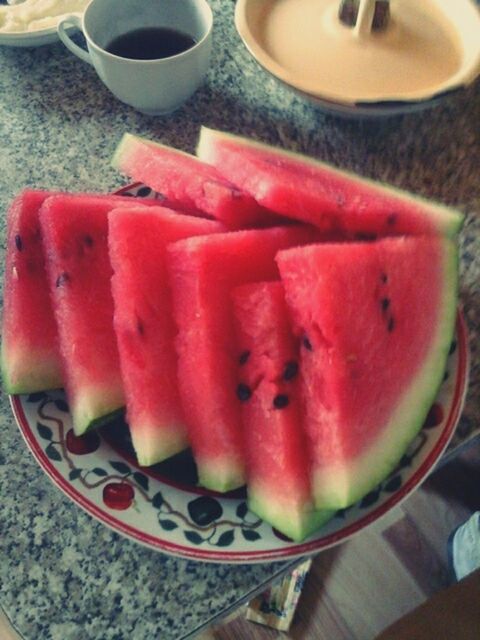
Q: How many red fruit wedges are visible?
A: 8